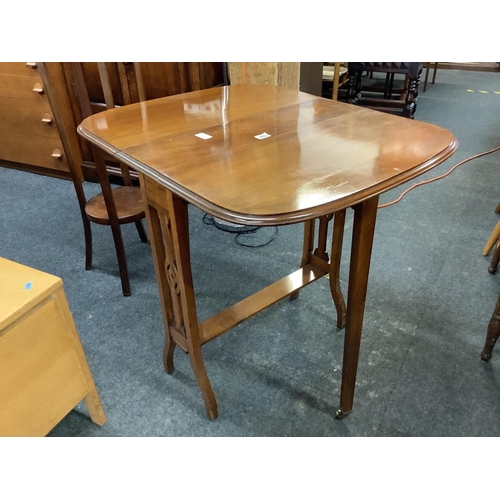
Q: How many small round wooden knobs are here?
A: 4